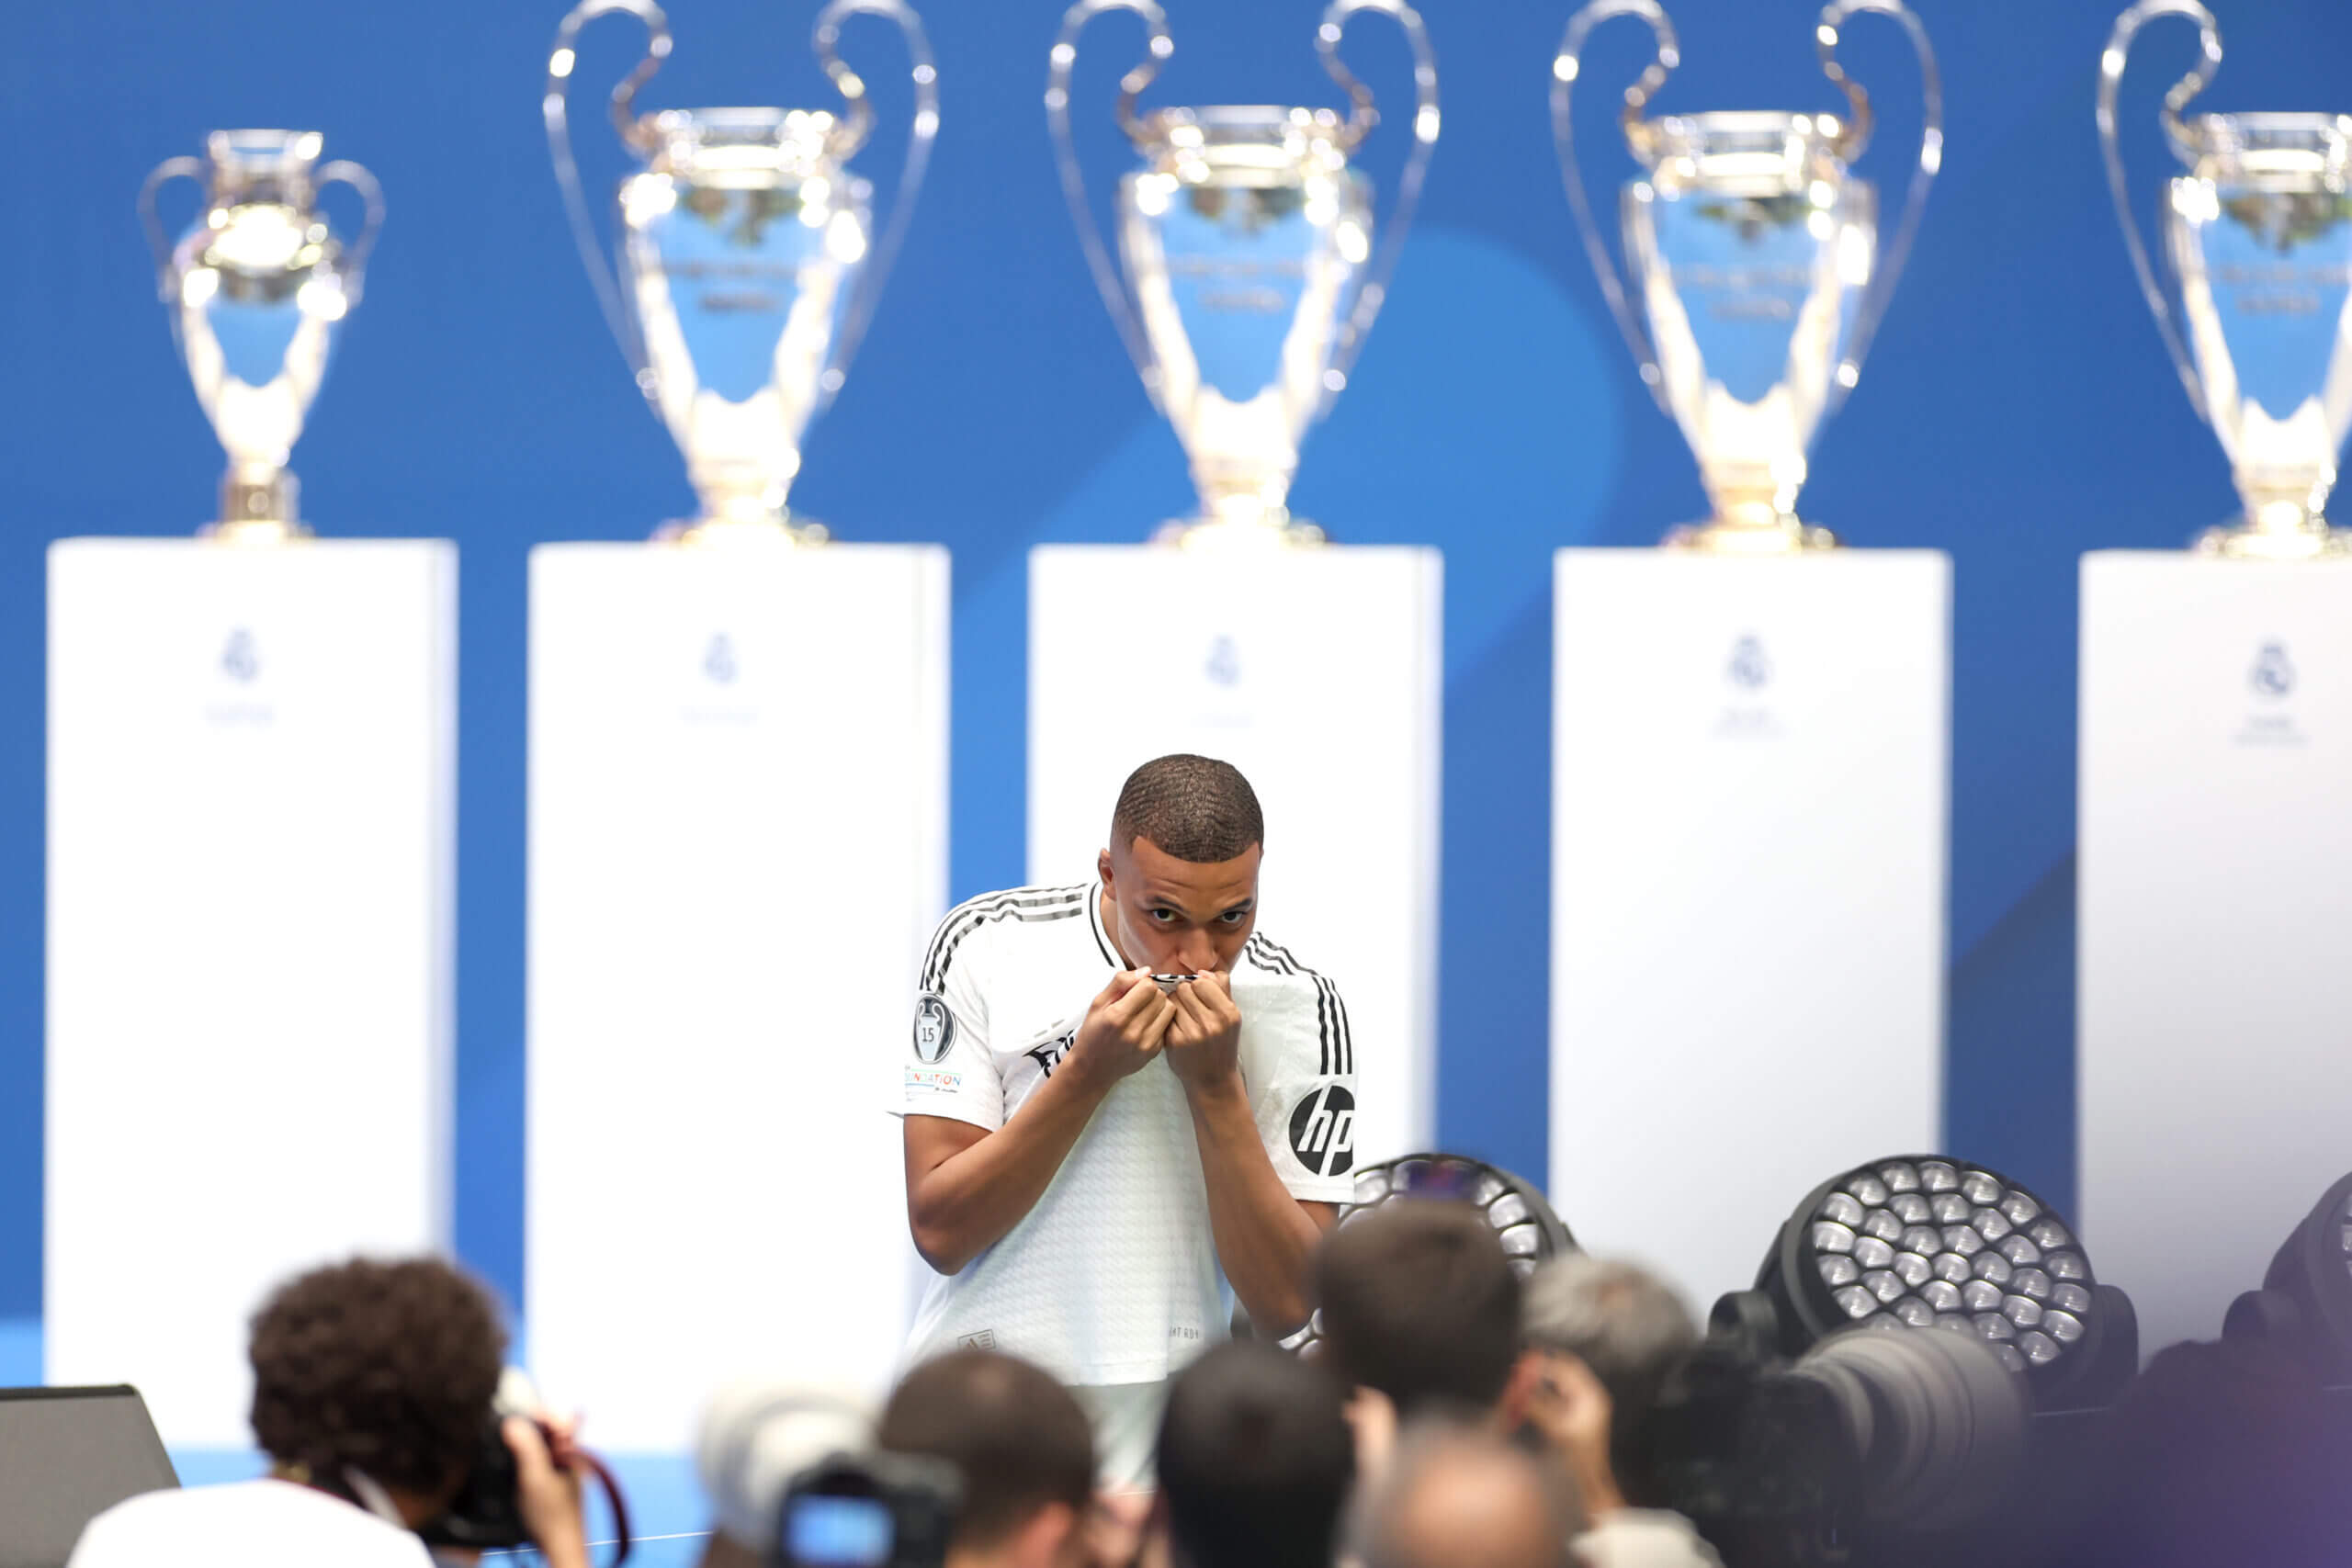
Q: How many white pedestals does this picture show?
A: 5